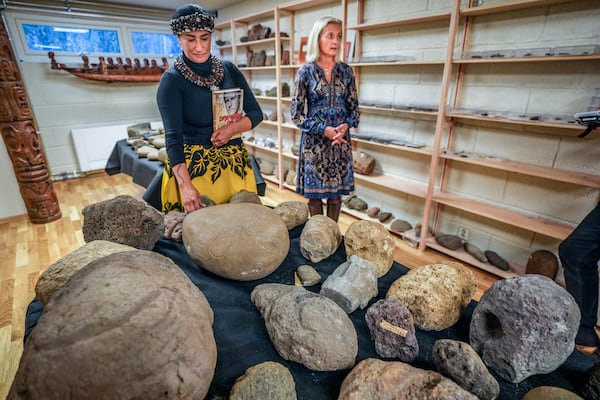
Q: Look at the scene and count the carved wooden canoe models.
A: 1